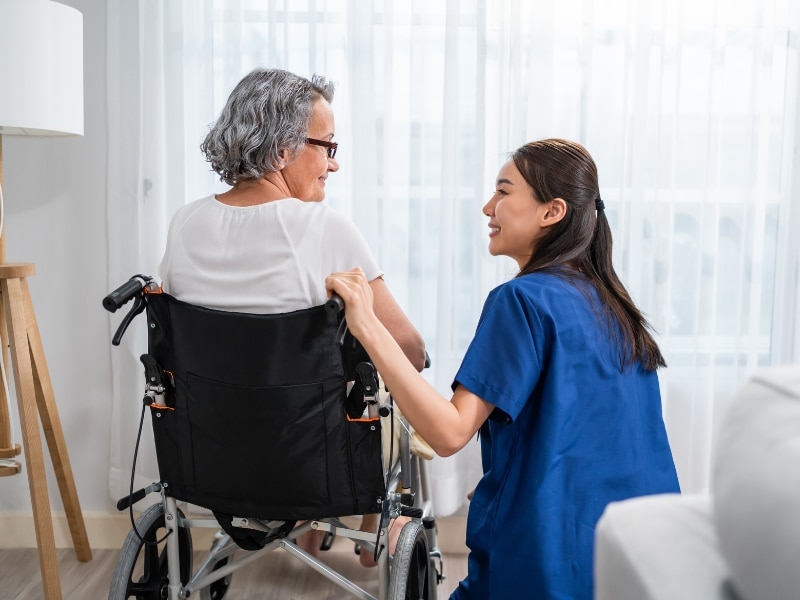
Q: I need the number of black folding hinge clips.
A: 2